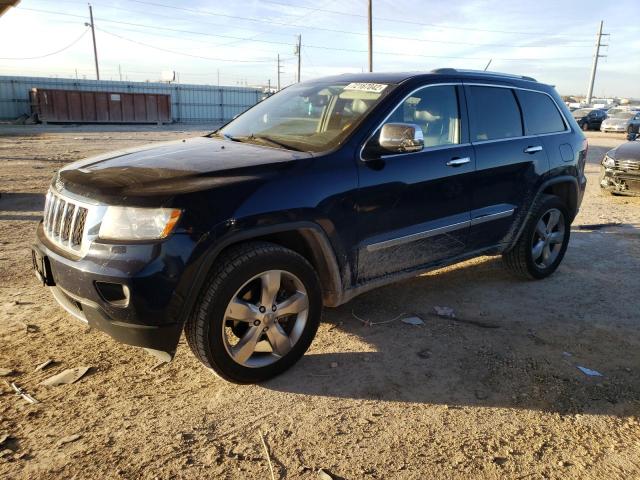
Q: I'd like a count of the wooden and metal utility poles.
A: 5